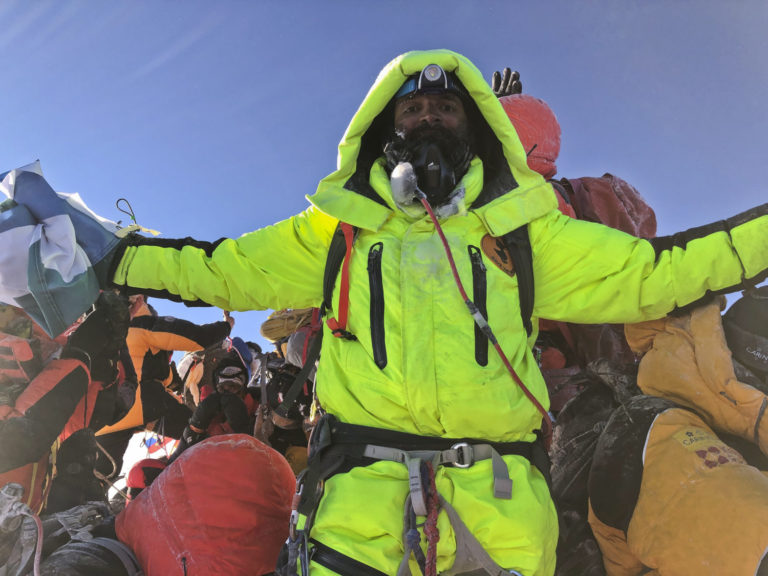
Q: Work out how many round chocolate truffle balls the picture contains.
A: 0